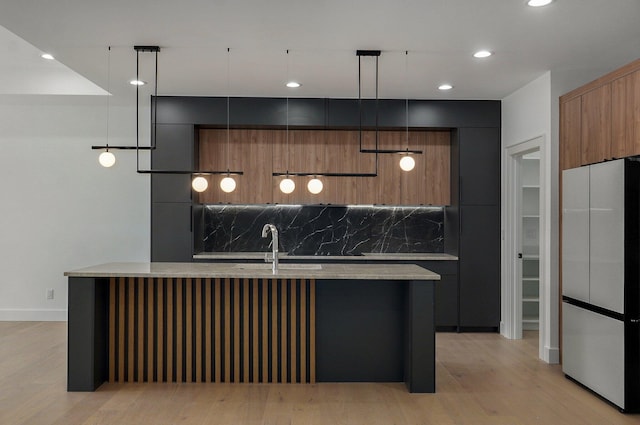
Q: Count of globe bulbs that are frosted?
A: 6